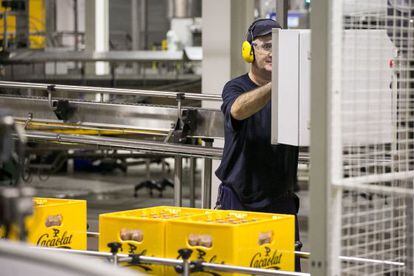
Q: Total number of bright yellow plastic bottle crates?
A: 3